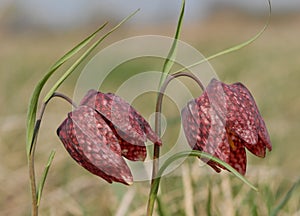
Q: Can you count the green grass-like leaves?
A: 6